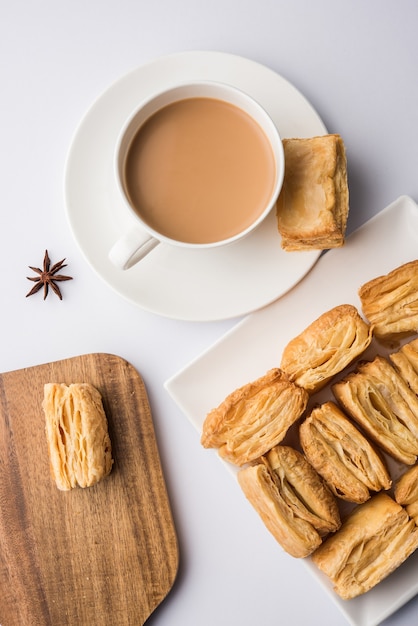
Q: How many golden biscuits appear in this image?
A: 11